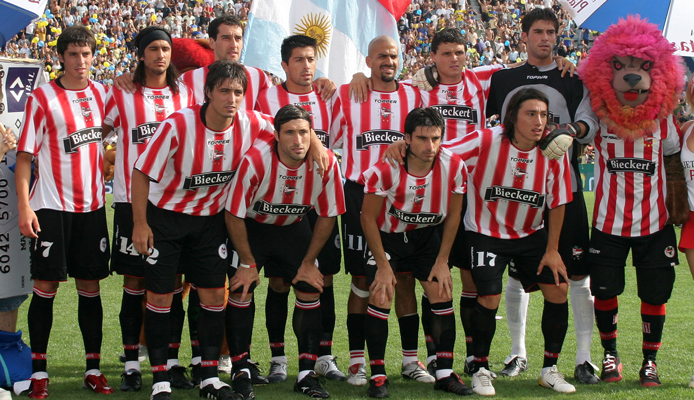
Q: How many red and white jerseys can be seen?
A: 11